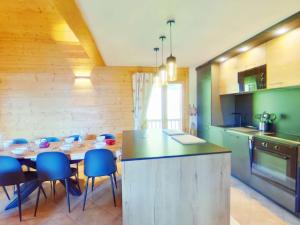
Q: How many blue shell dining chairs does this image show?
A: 7